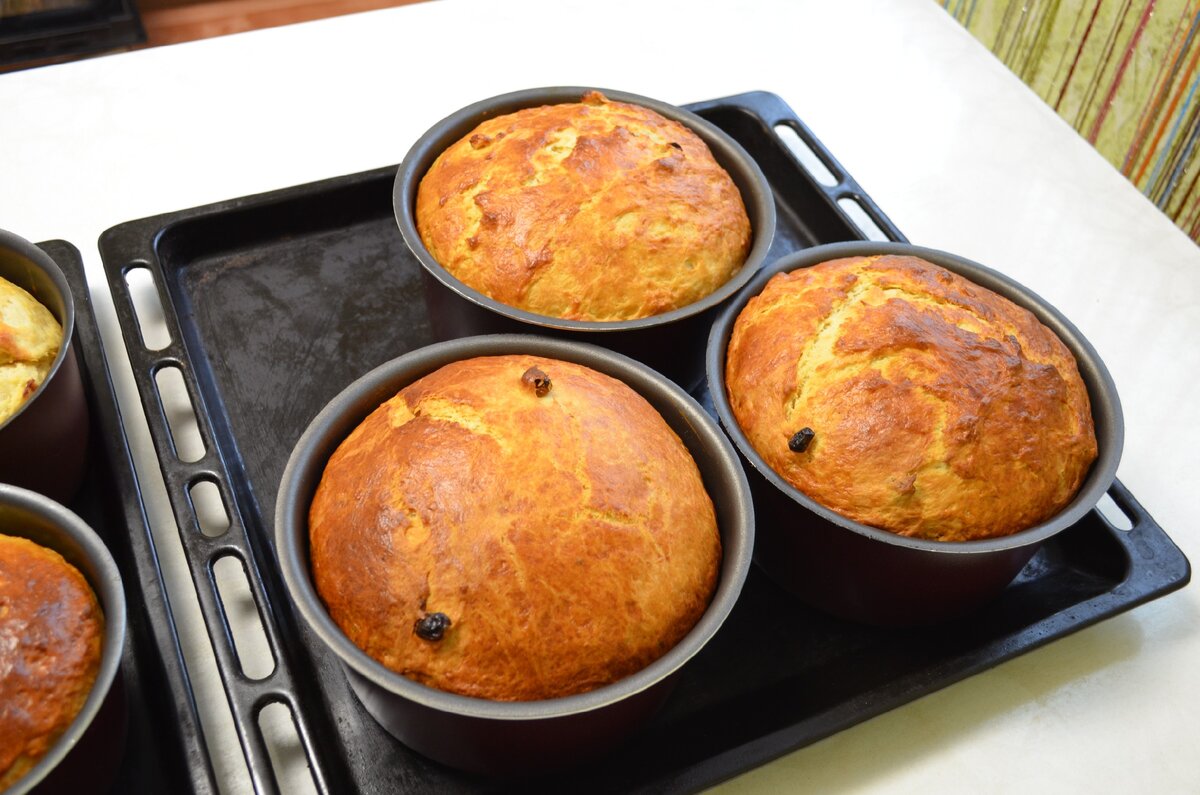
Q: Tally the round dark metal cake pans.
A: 5